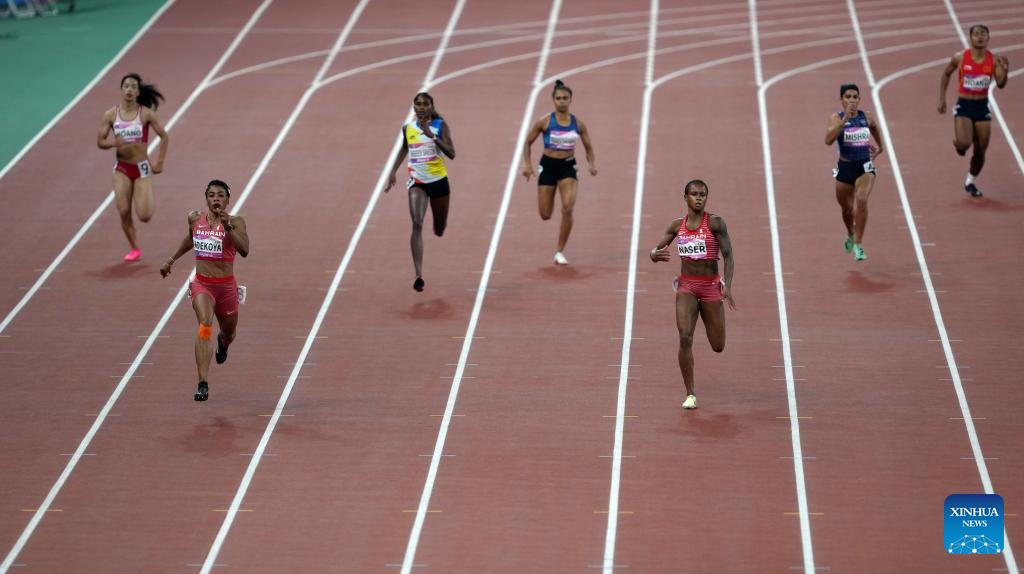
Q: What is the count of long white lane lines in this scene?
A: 9